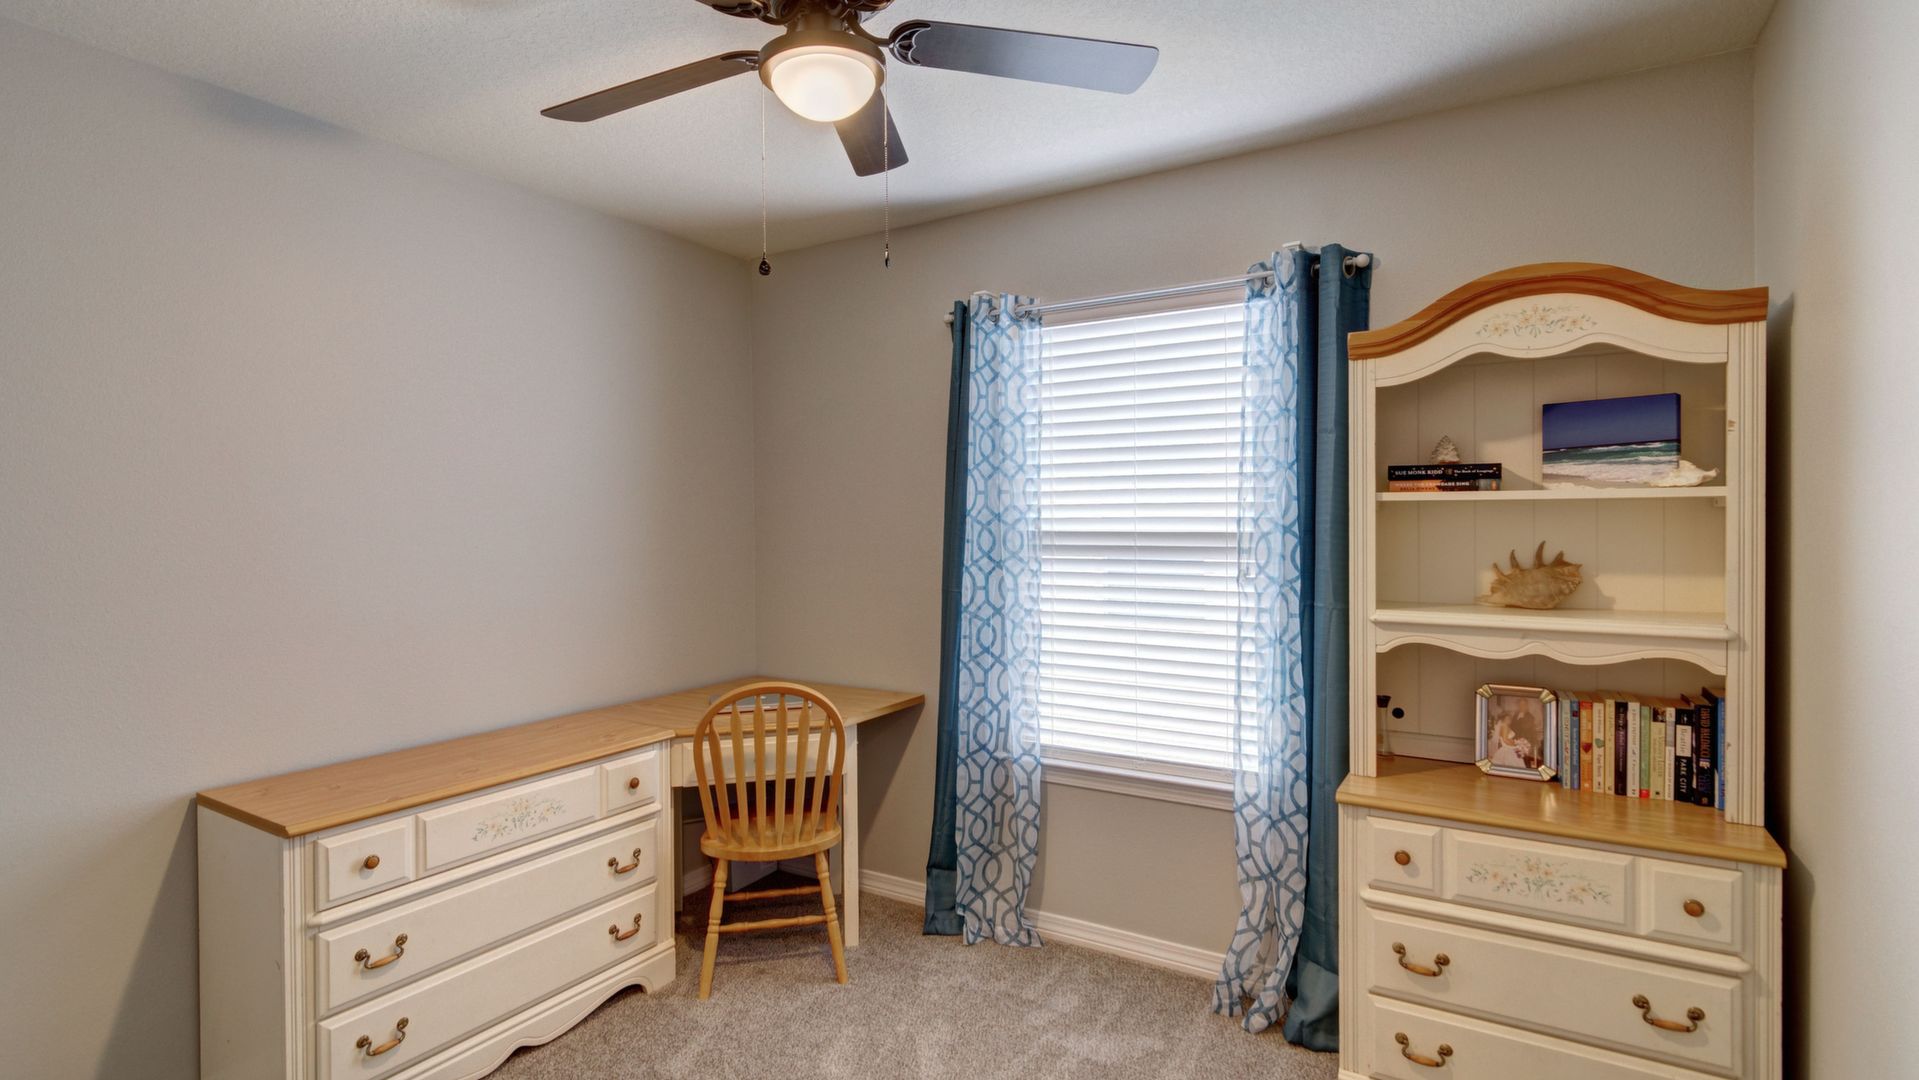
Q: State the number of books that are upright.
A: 13